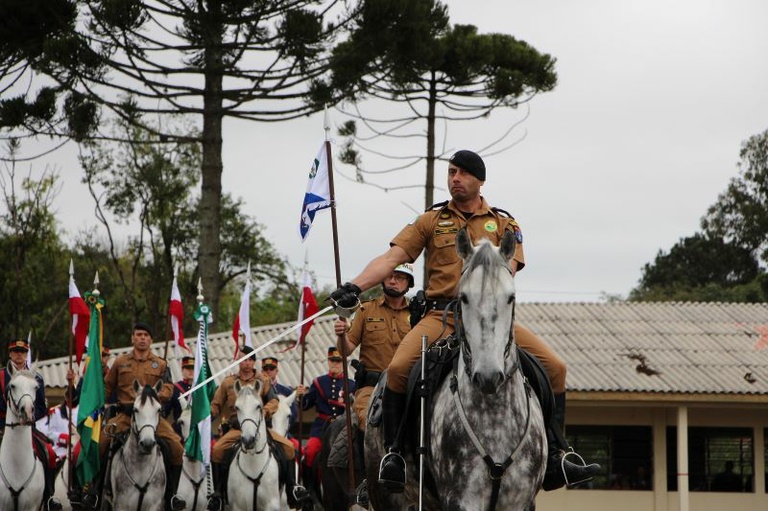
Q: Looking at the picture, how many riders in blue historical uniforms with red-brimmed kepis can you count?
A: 5